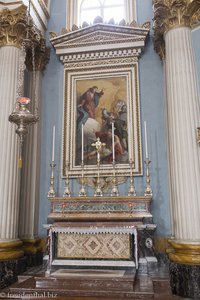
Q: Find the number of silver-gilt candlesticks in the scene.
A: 6